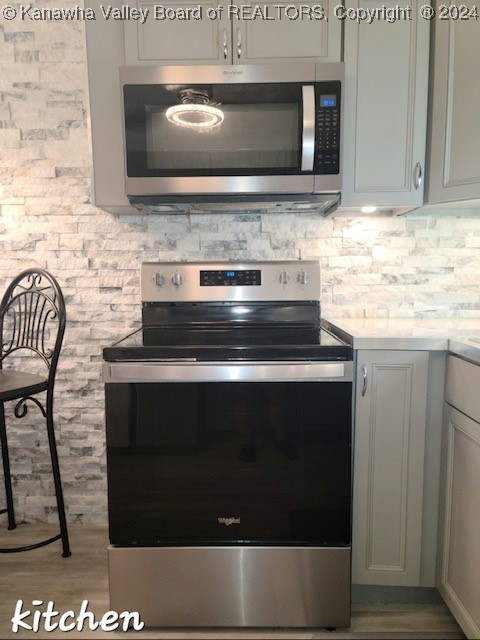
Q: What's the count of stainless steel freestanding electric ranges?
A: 1